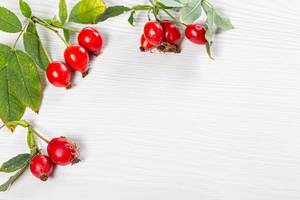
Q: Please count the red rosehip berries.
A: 9